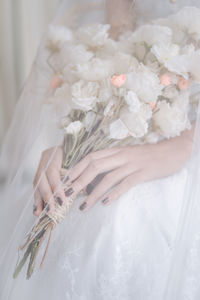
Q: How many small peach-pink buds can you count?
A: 5